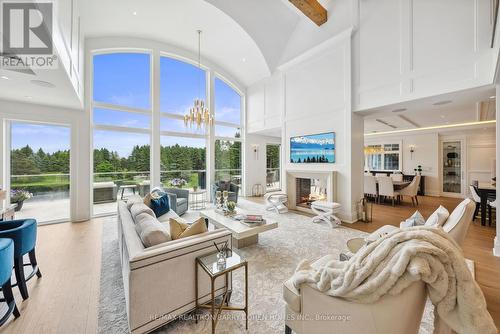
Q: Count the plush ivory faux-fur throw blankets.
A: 1